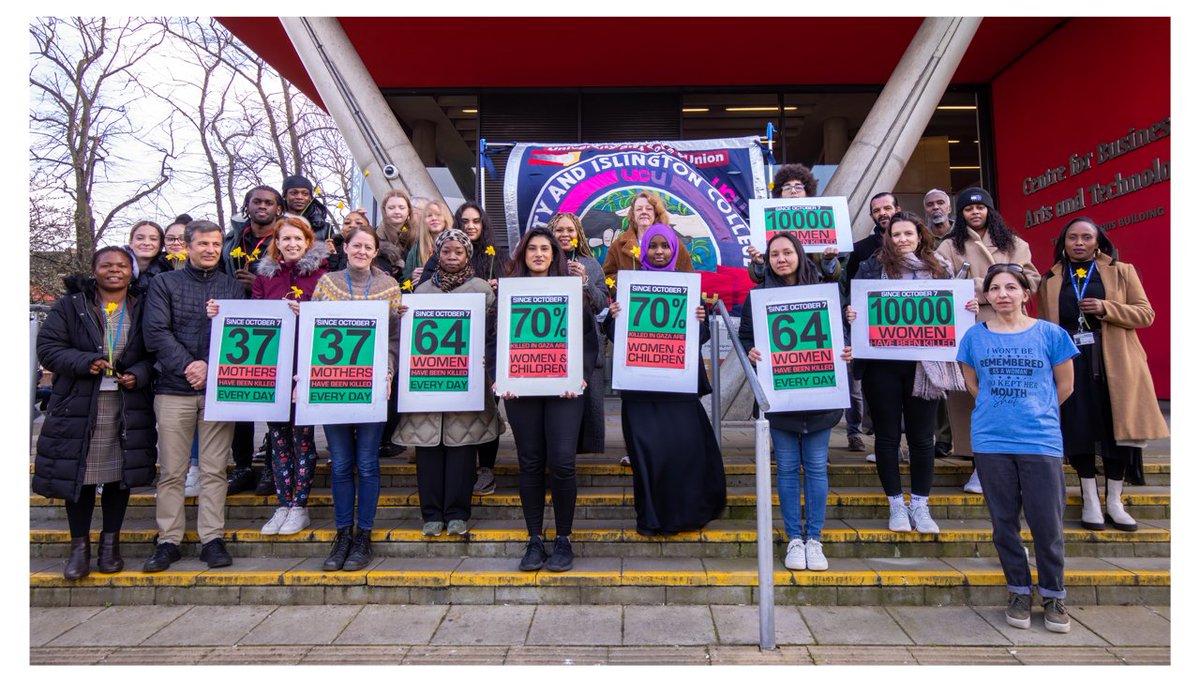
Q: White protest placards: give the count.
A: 8